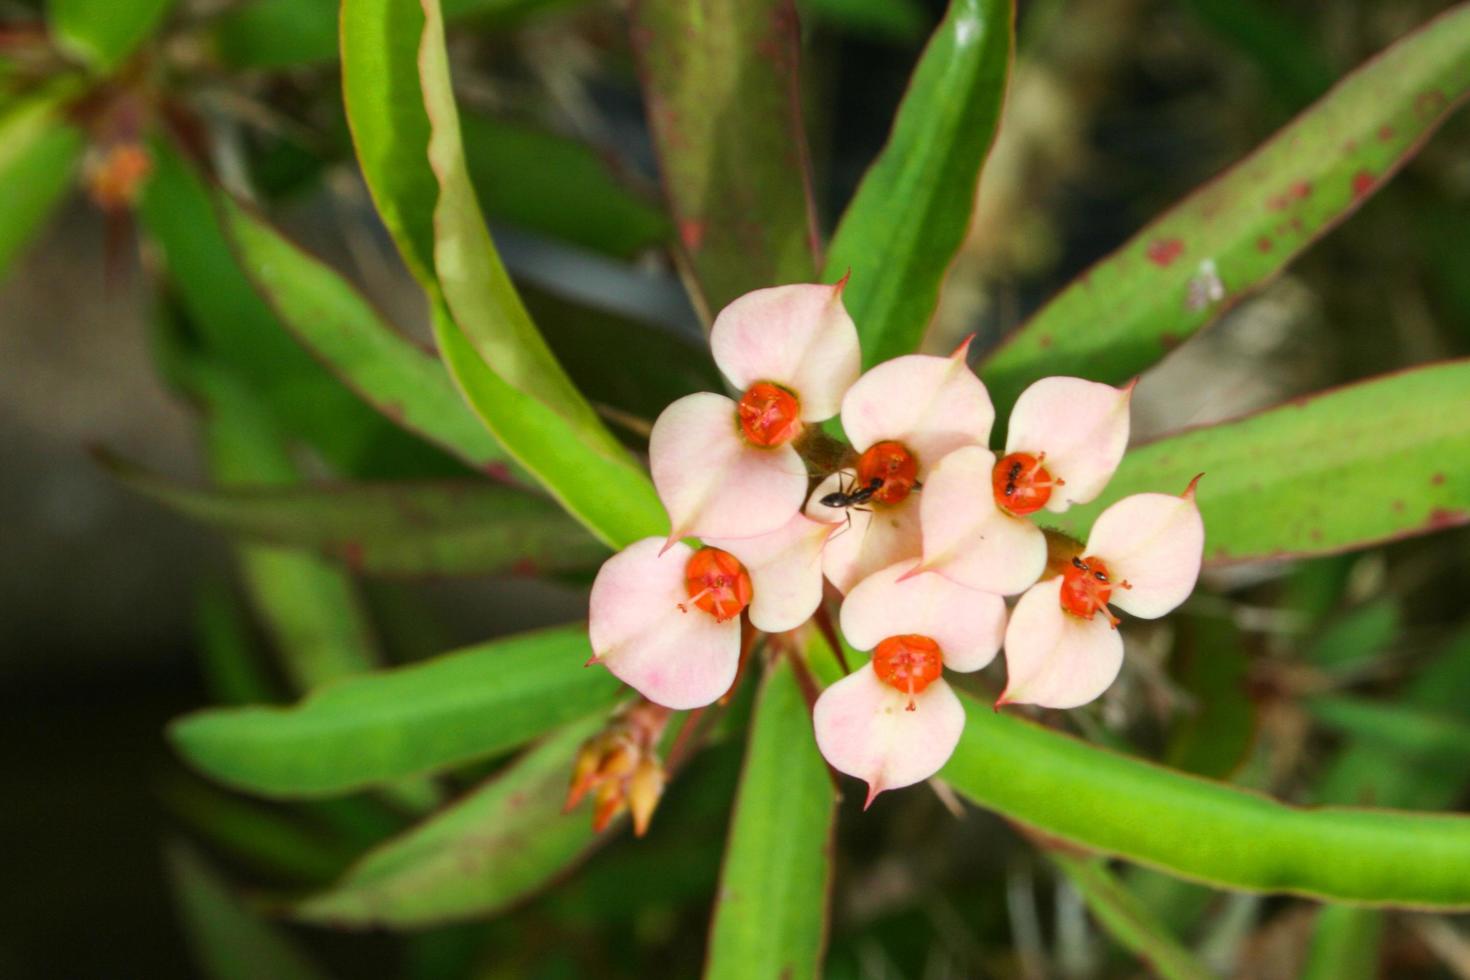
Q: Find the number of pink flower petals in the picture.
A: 12